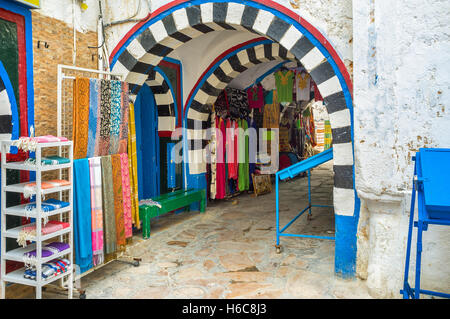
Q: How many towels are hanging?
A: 11